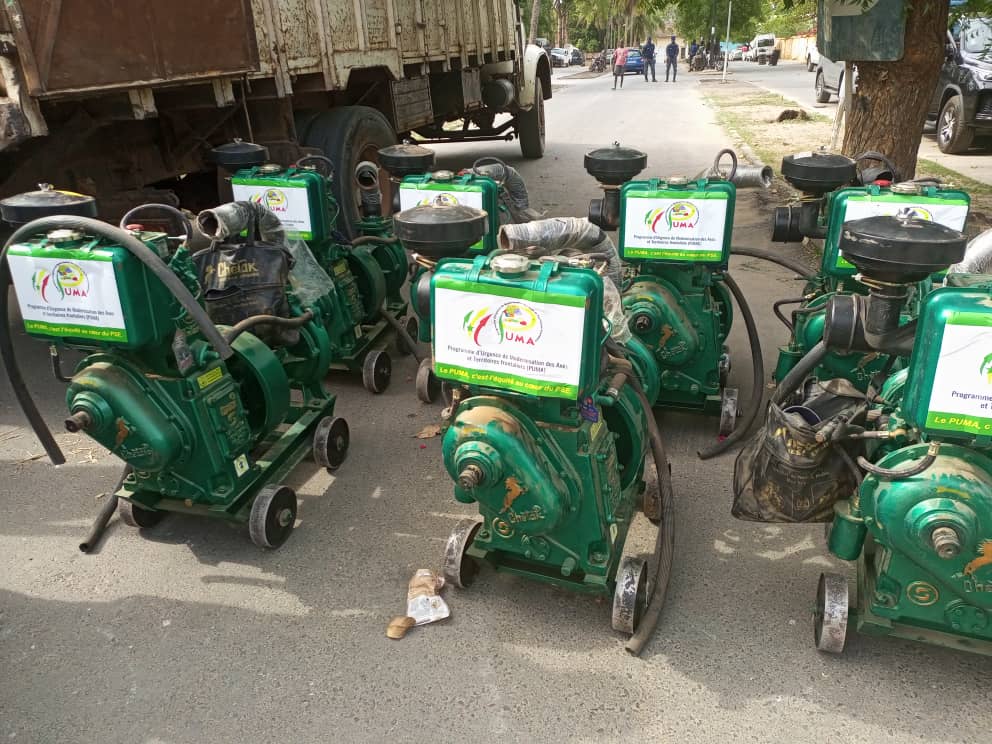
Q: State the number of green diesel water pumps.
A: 7